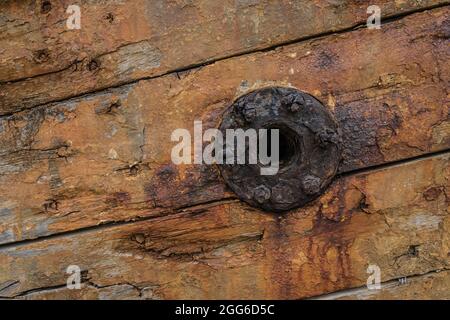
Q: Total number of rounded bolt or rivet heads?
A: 6